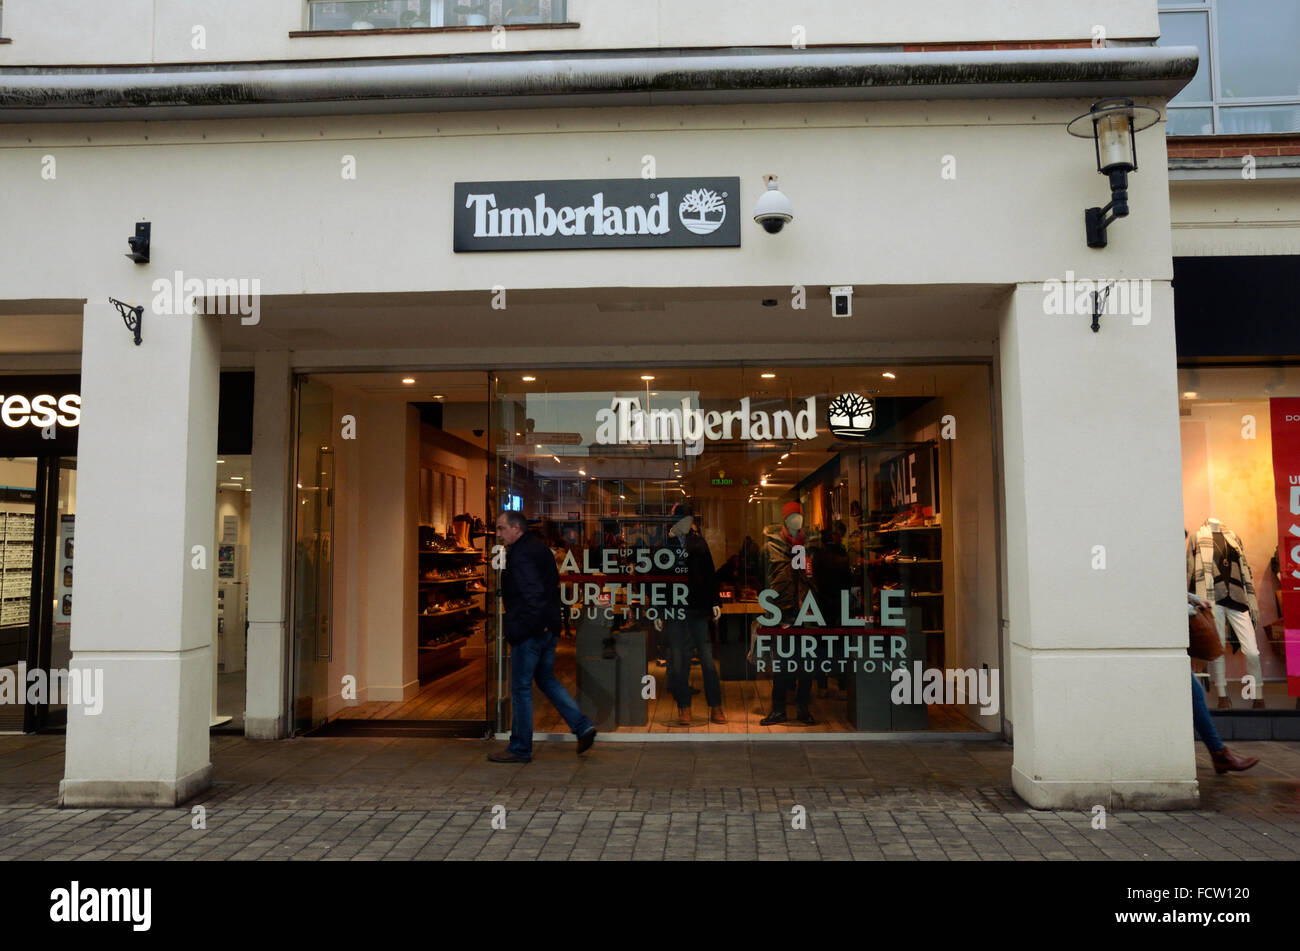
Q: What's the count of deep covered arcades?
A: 1